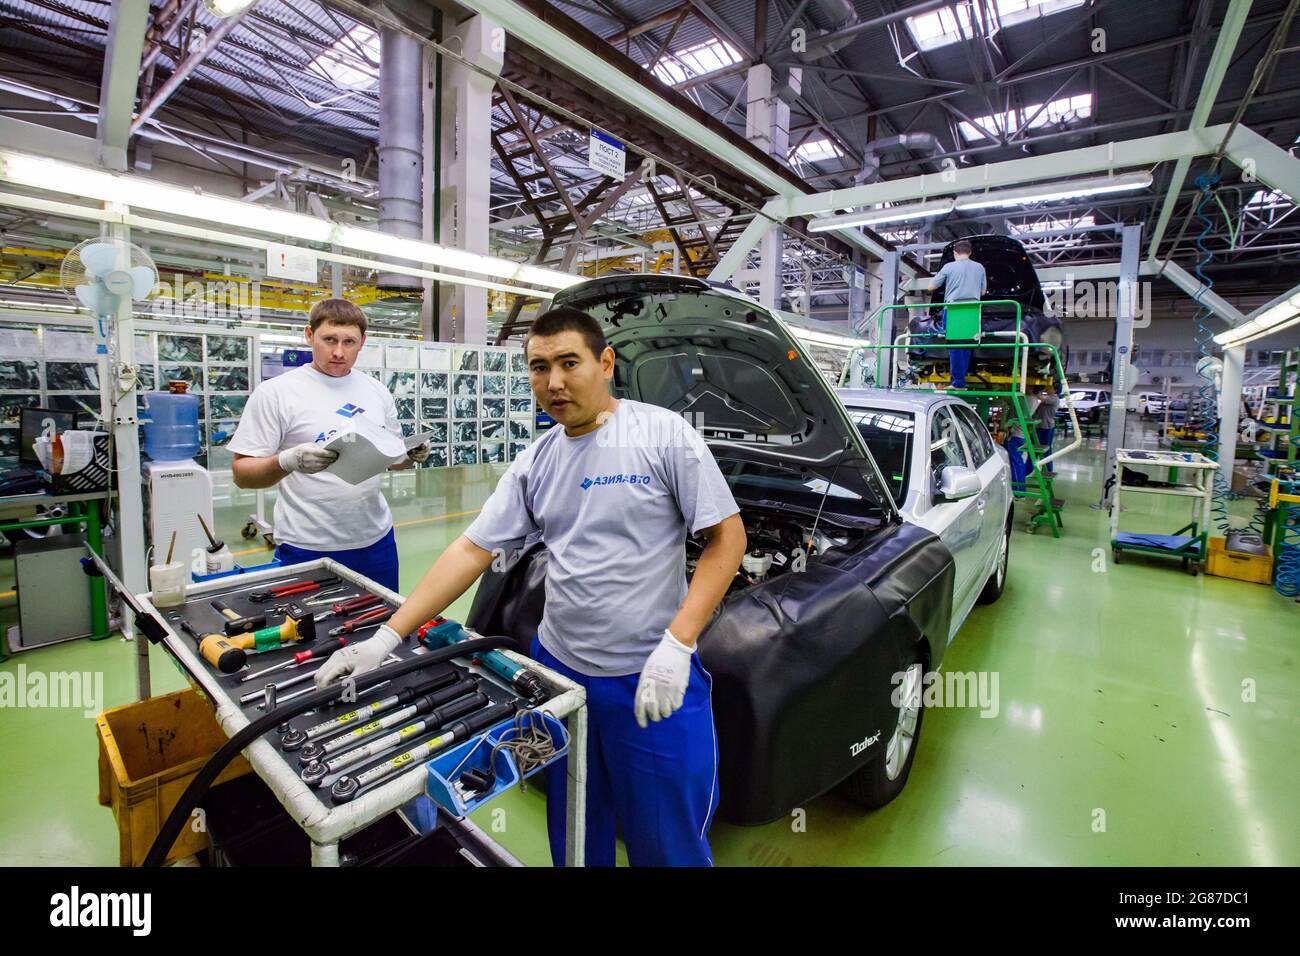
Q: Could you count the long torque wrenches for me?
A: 4